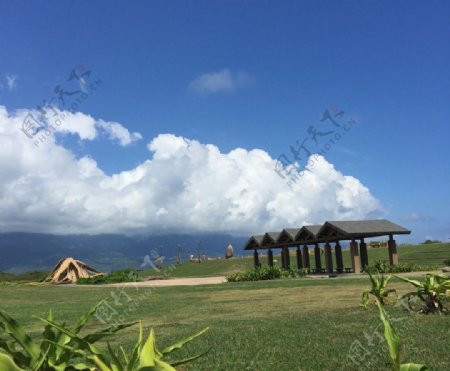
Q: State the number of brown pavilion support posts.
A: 12